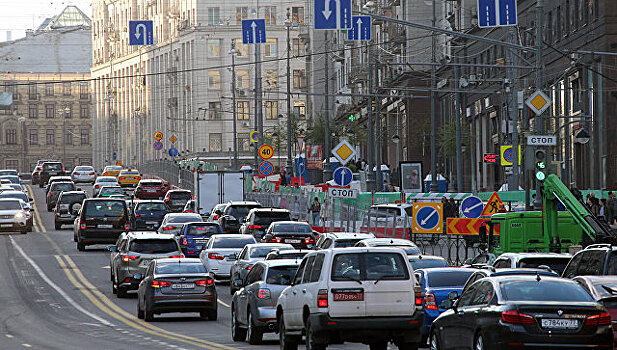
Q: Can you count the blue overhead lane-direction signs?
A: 5